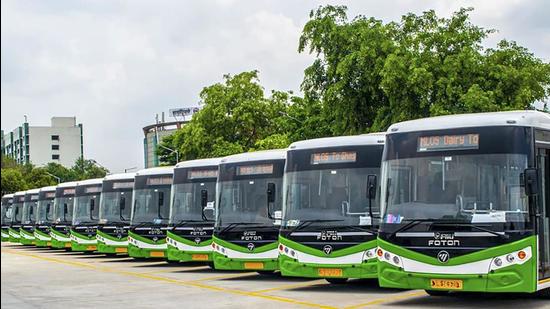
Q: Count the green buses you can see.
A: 12